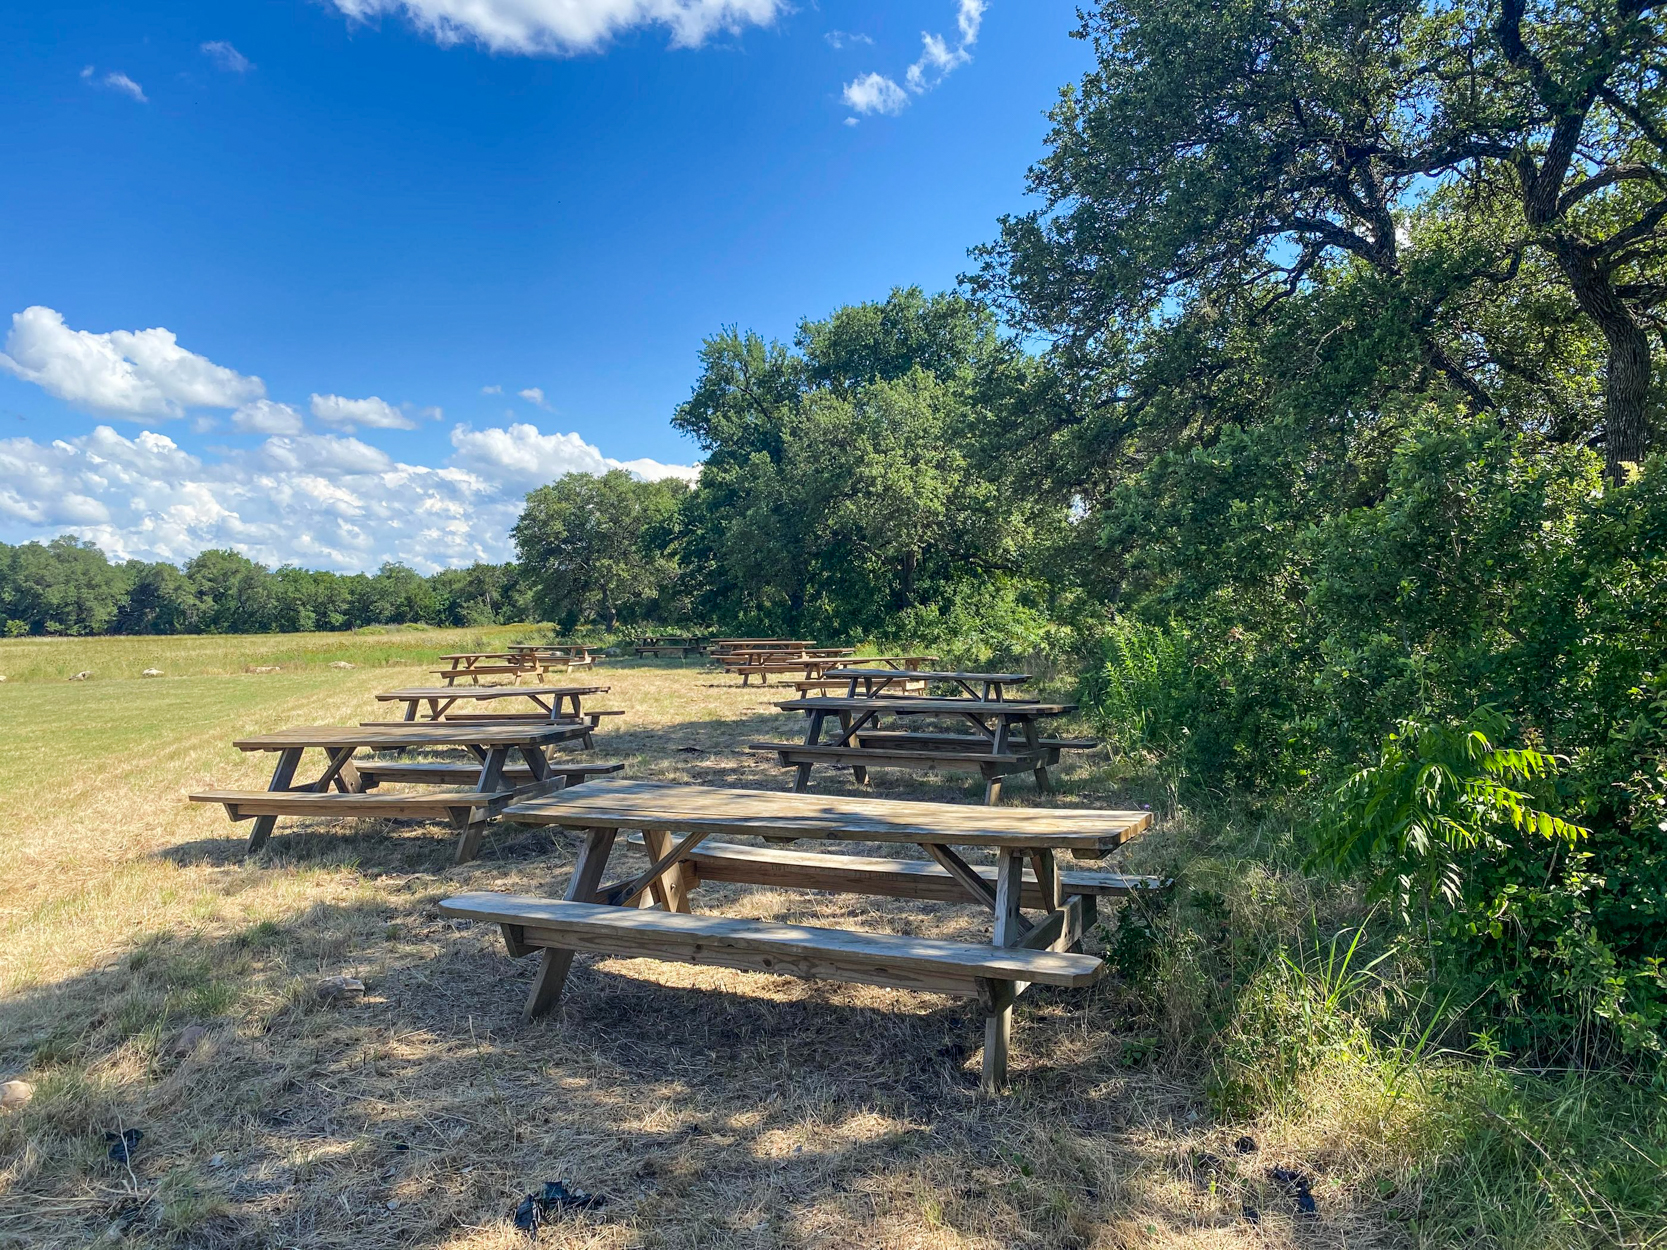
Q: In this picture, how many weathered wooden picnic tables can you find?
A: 12